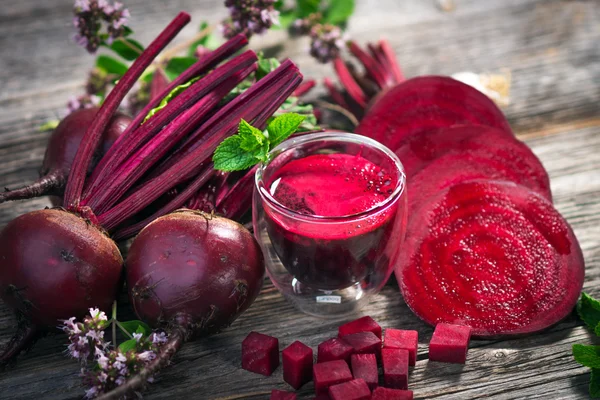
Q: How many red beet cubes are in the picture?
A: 13